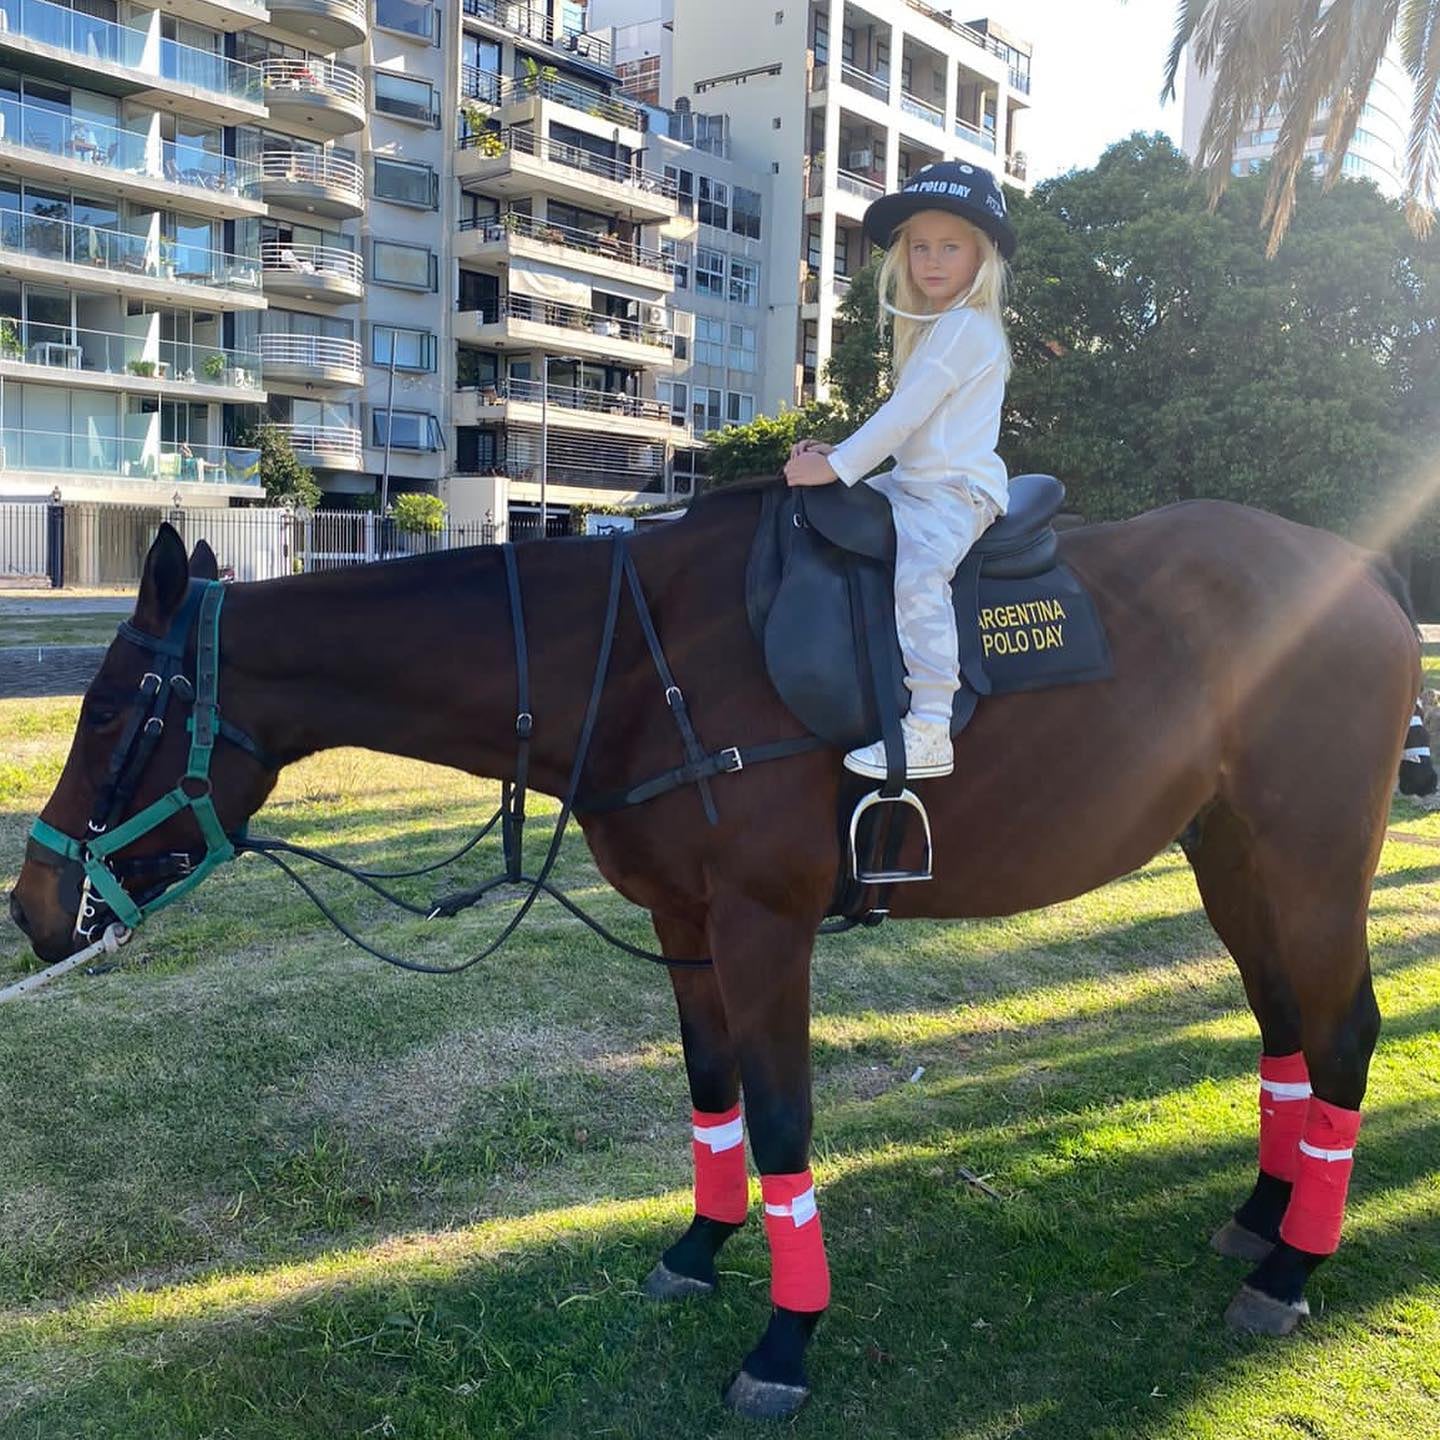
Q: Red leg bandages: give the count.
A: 4